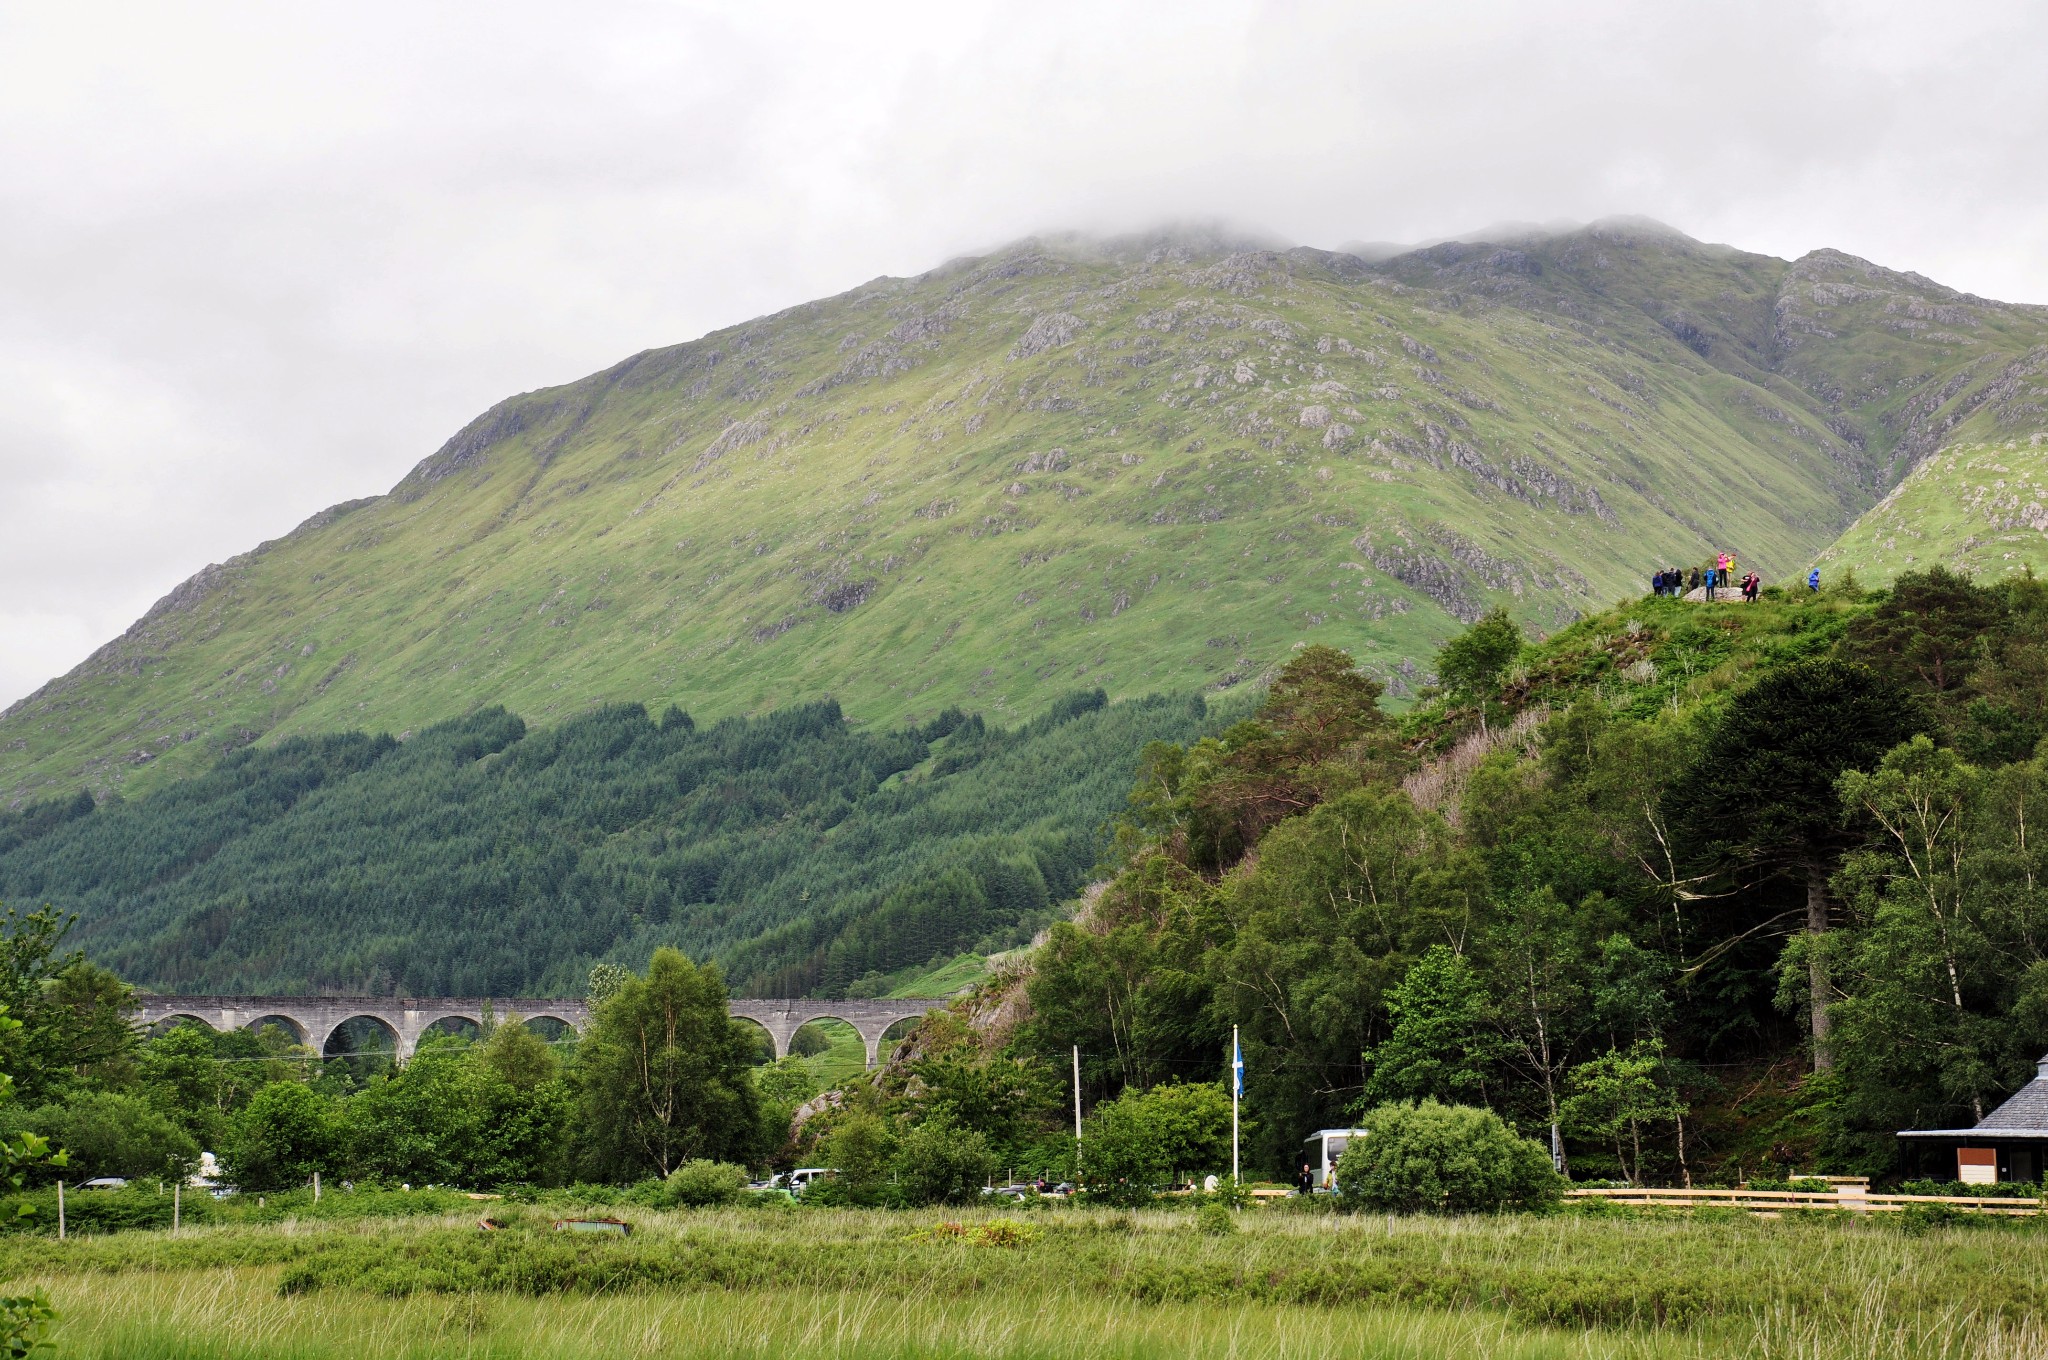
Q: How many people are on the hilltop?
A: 11